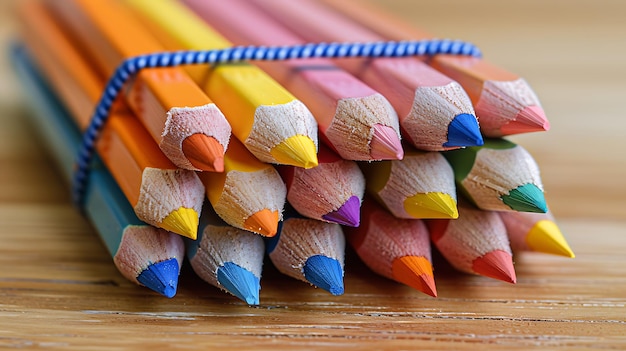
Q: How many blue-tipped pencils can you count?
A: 4